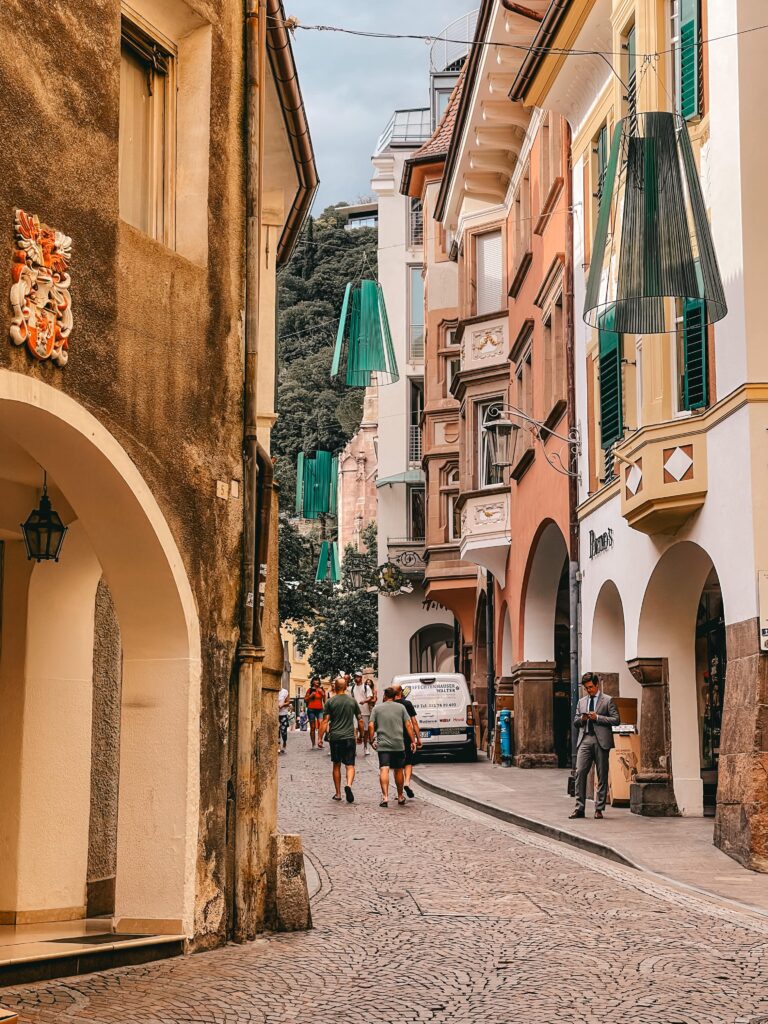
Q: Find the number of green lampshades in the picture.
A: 4